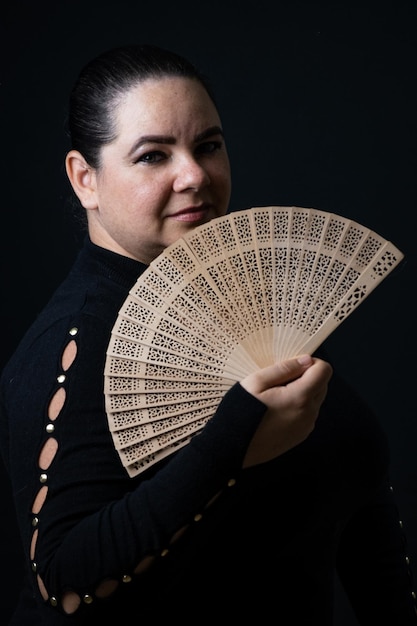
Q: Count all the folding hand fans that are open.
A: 1